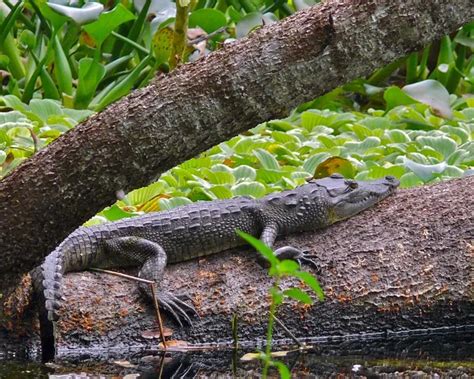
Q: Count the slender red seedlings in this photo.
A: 0